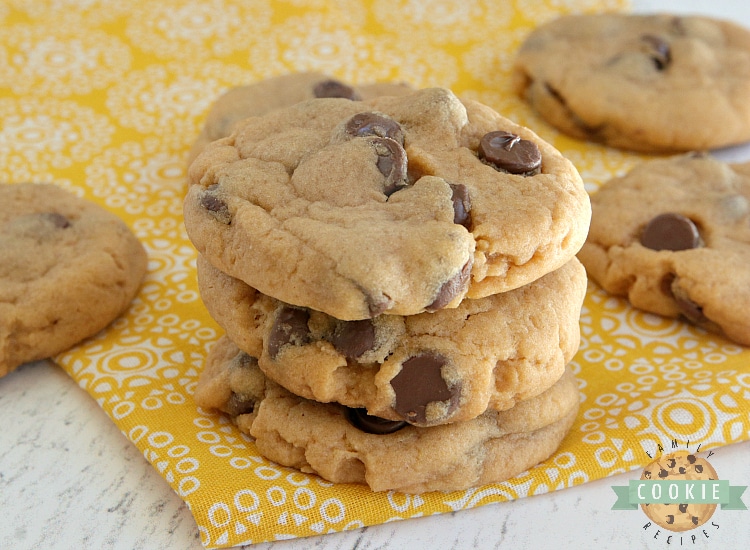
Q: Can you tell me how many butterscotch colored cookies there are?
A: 7